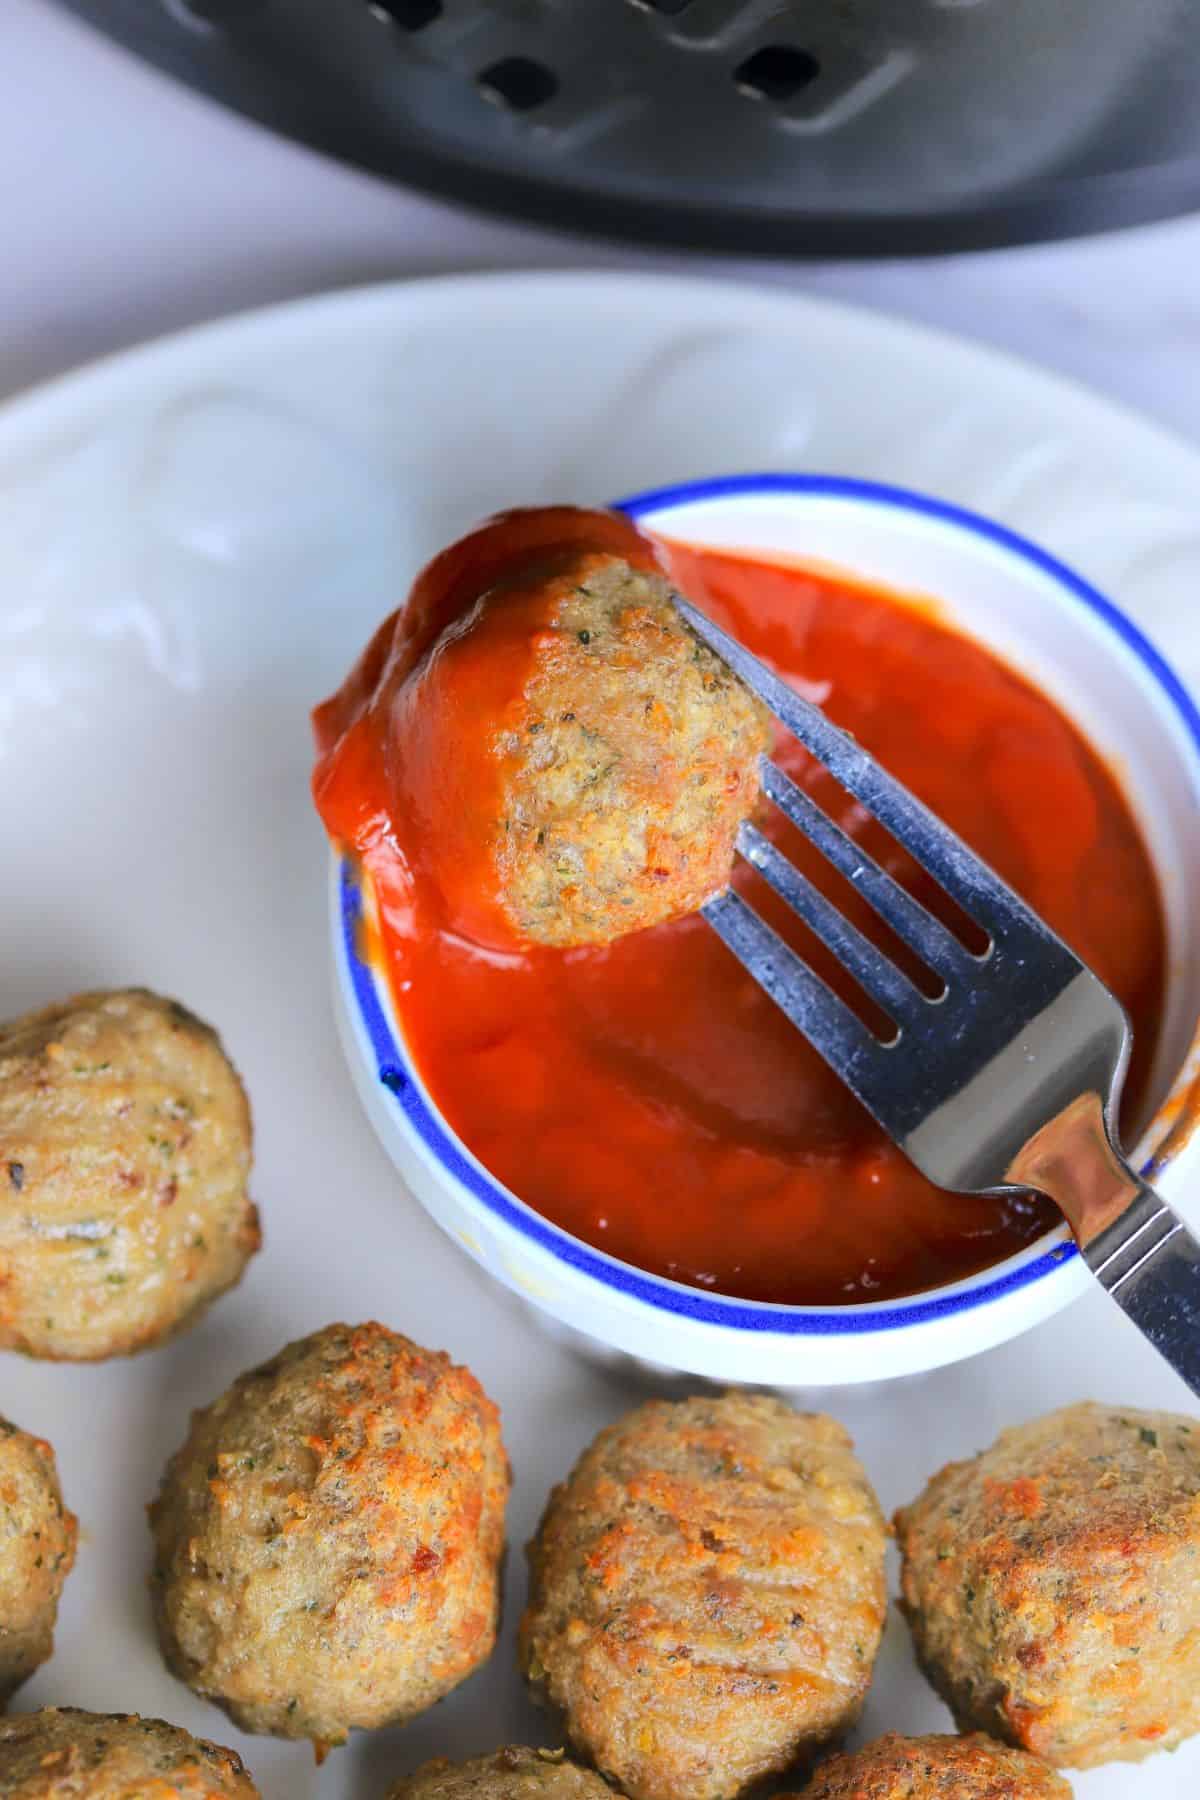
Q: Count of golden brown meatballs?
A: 9